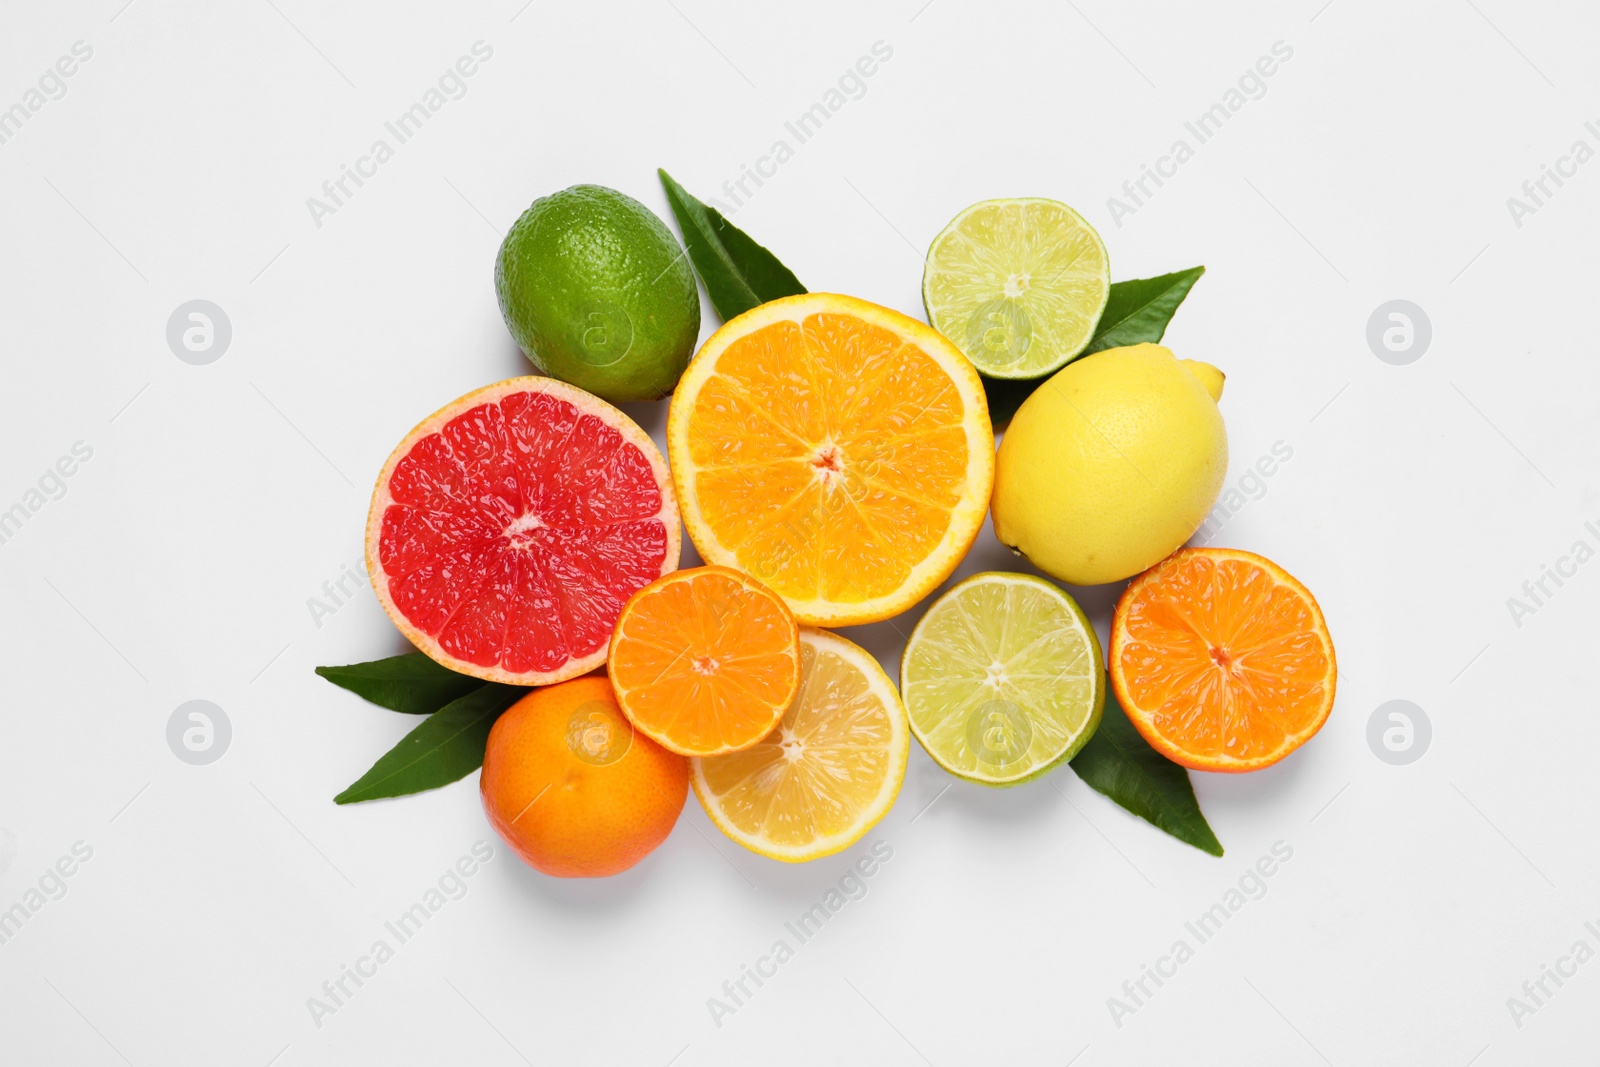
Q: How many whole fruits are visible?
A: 3